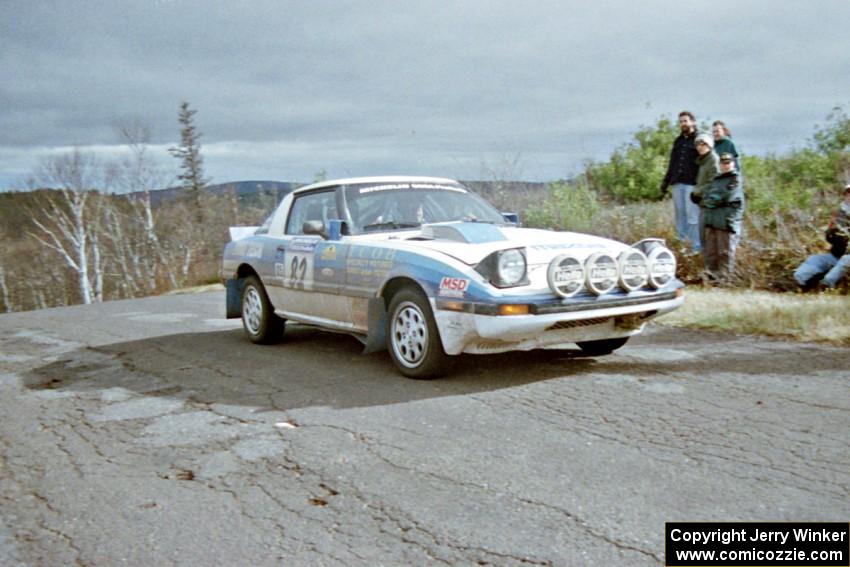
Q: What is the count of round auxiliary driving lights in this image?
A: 4